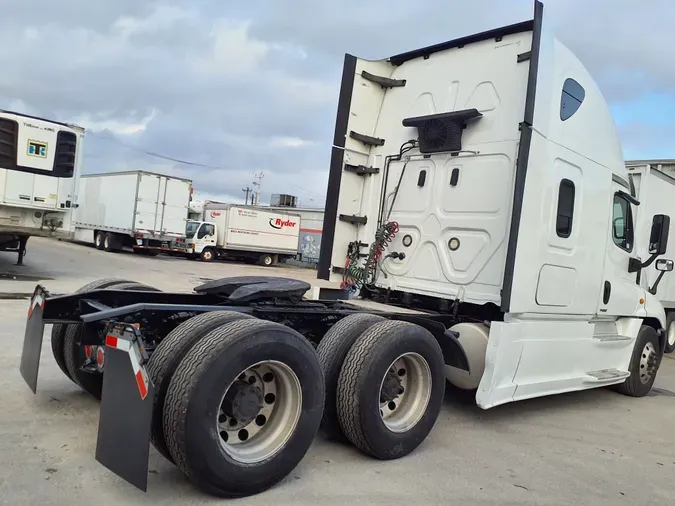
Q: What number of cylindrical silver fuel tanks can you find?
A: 1